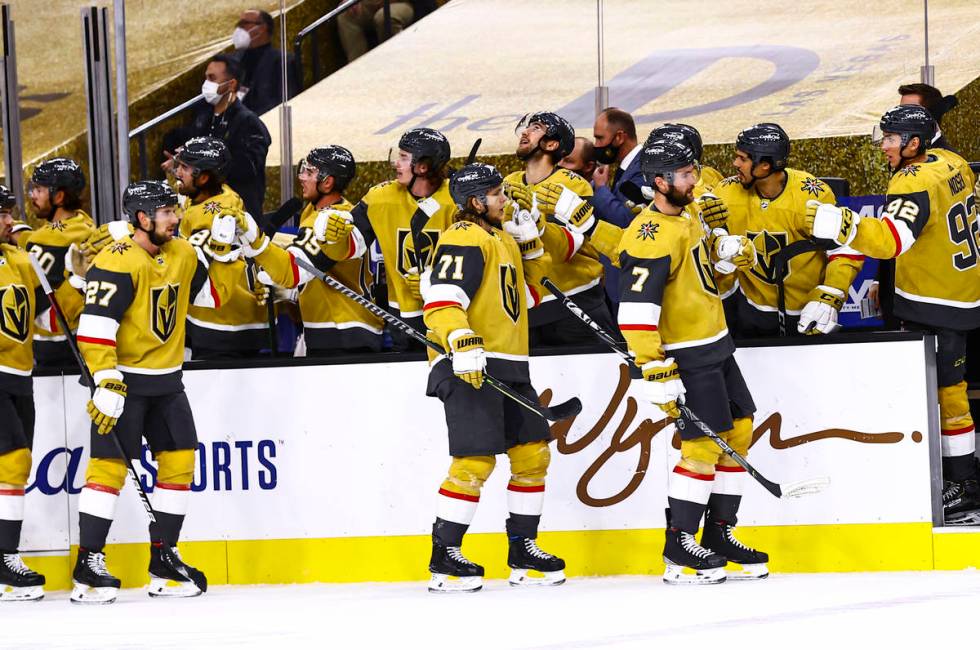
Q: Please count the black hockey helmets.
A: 12